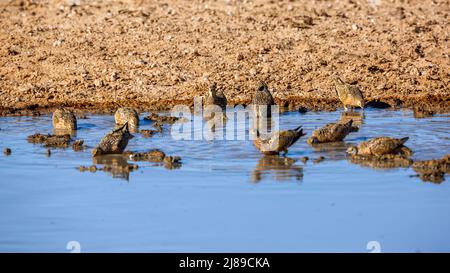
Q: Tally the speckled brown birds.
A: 9